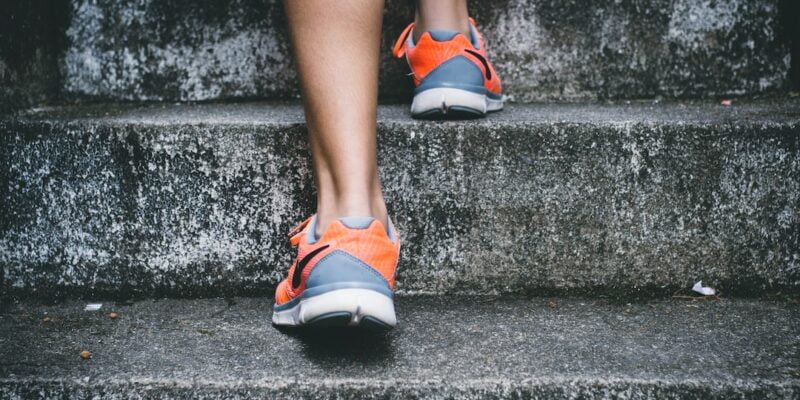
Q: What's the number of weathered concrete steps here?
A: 3